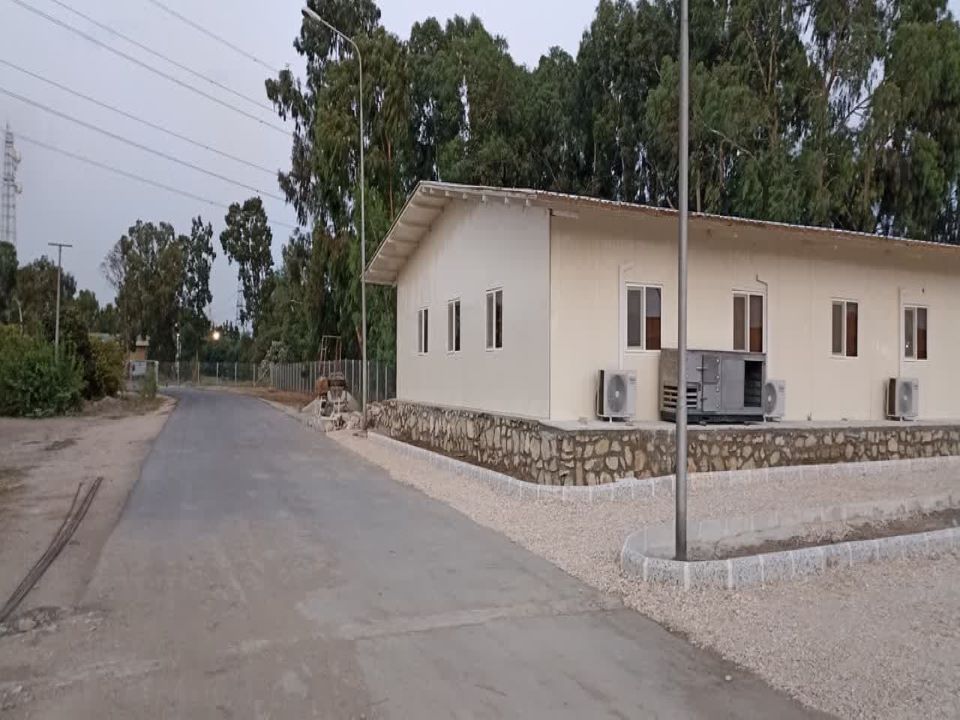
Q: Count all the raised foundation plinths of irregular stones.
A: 1